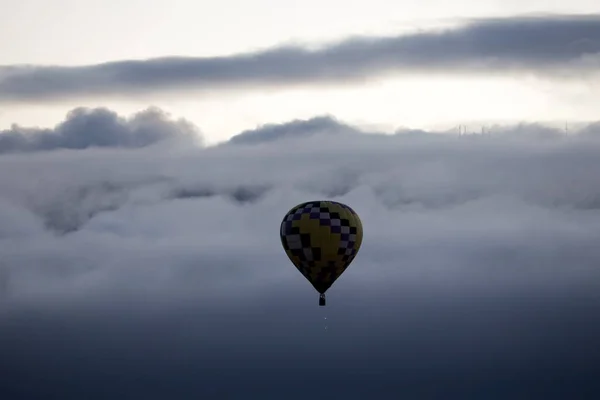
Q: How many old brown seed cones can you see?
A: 0